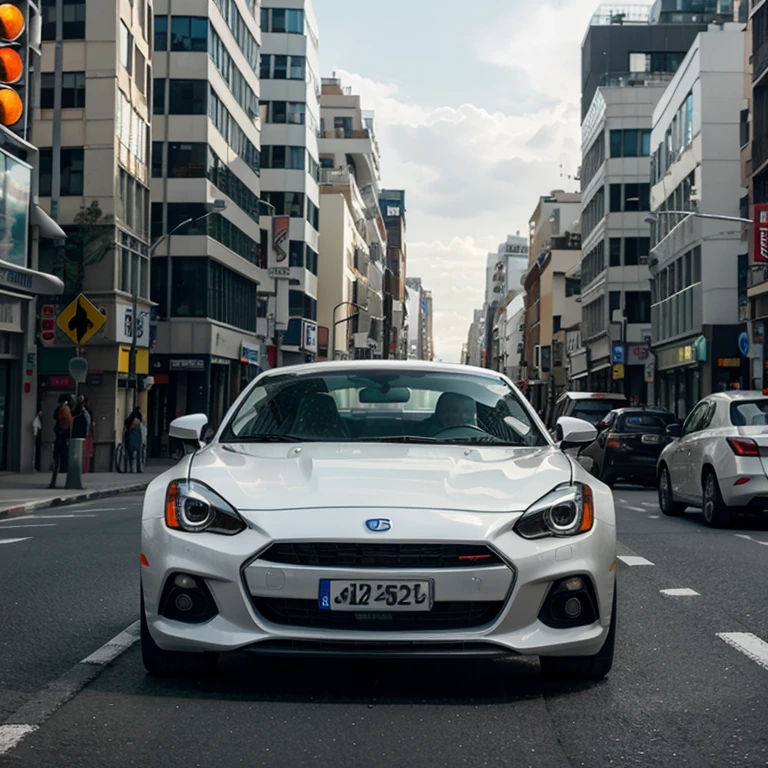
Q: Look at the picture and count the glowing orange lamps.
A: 3